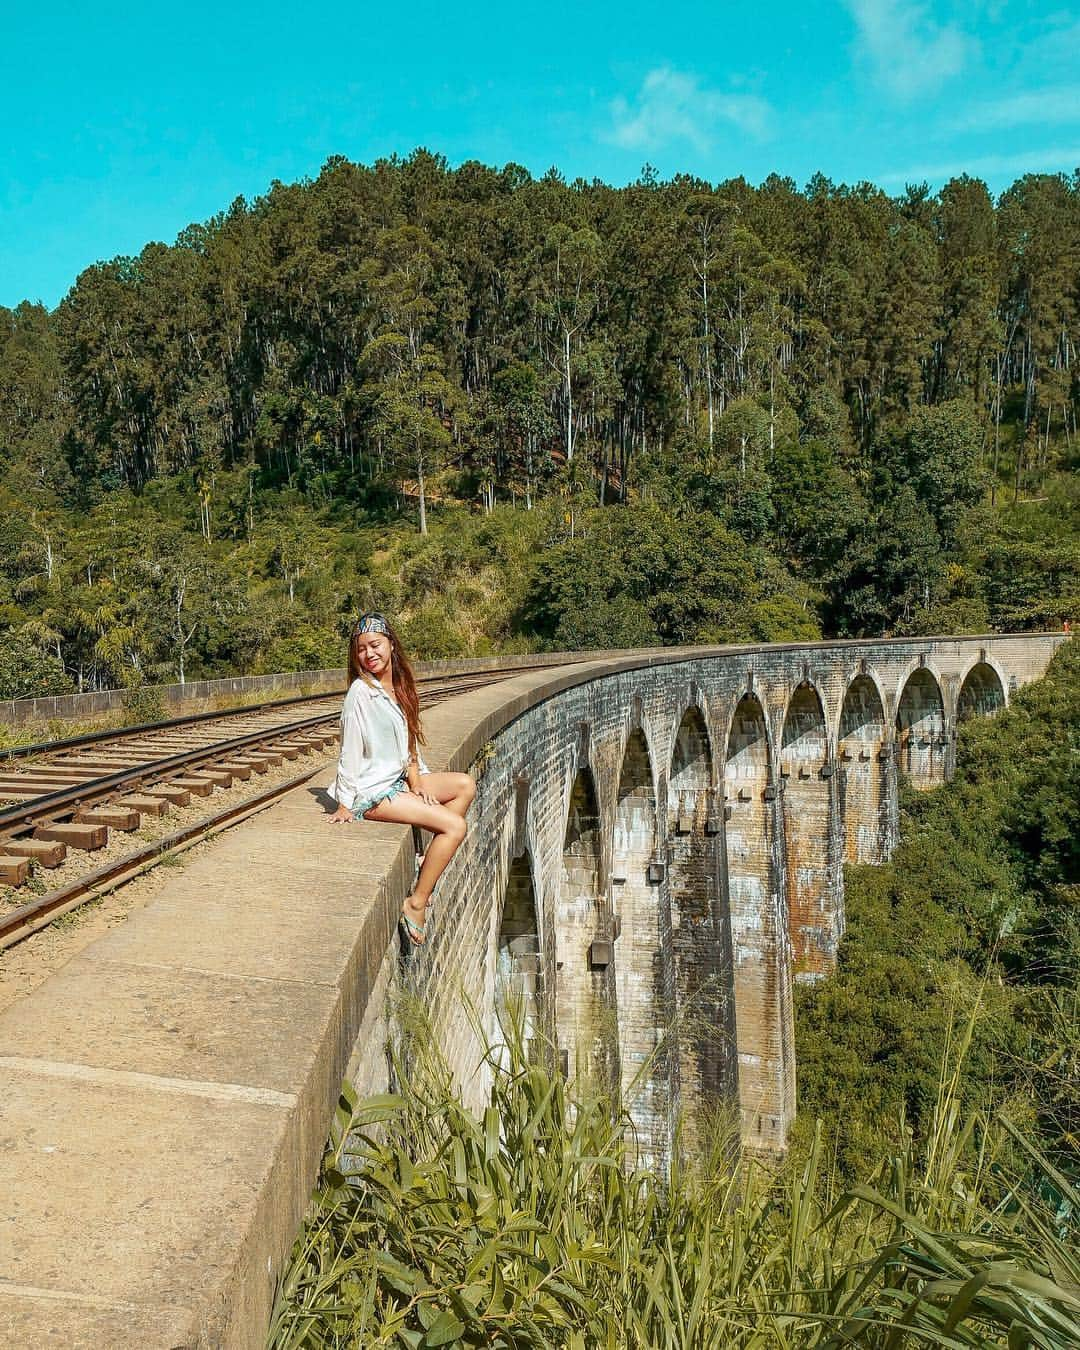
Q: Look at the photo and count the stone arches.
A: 9